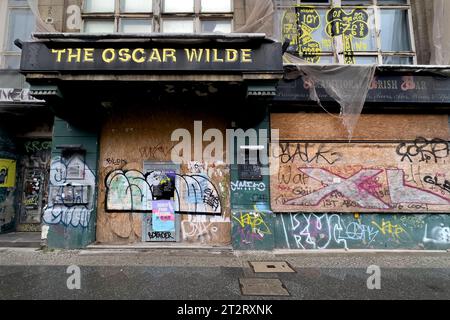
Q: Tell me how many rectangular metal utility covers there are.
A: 2